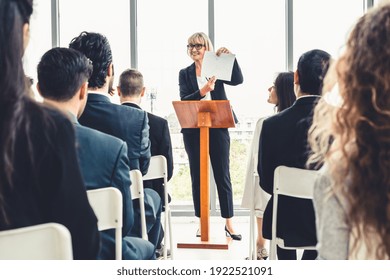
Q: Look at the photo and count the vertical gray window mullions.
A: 5